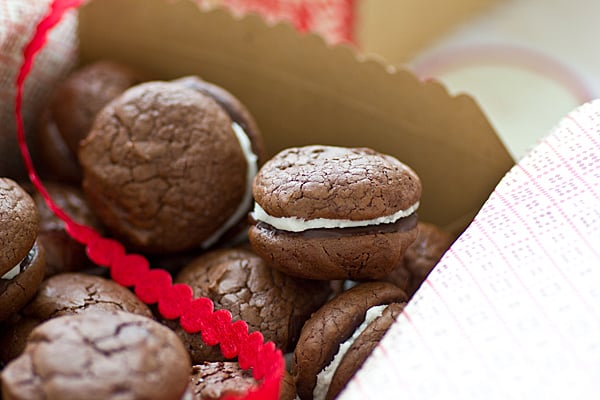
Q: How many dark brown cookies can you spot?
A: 11